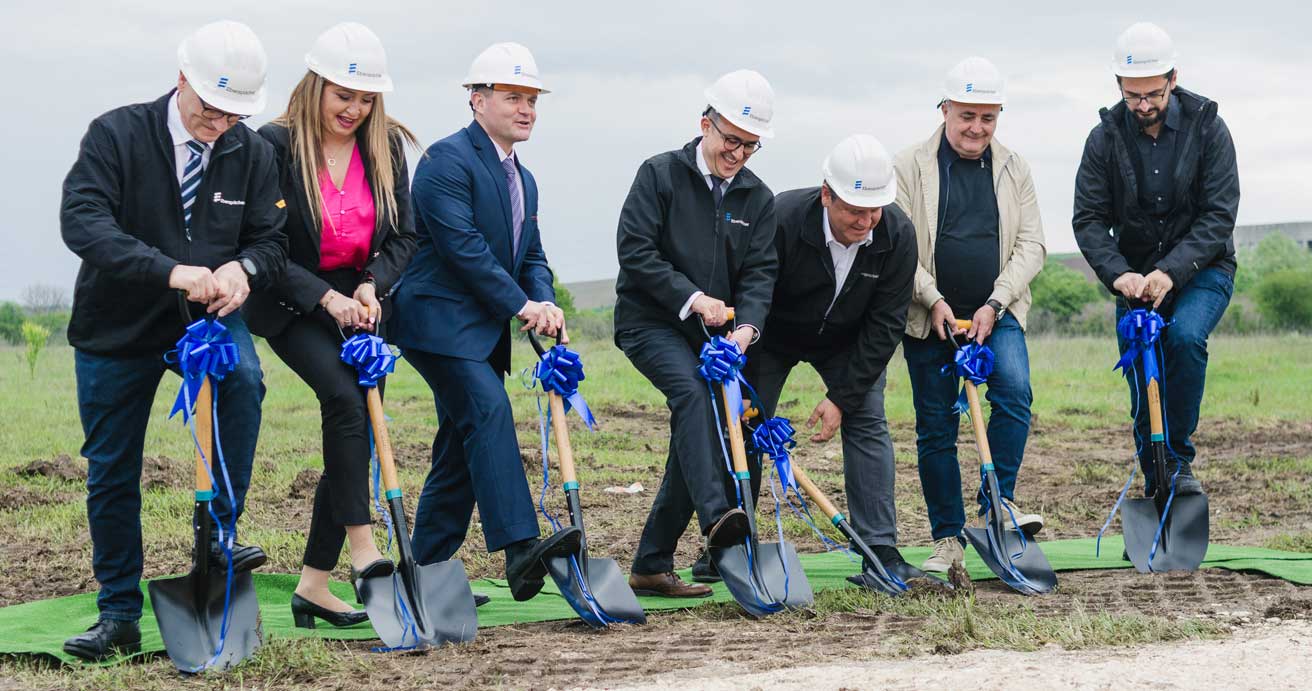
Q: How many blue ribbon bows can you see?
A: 7